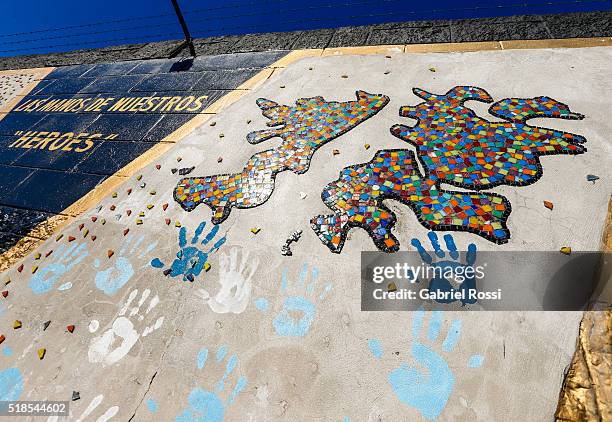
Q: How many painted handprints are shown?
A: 11